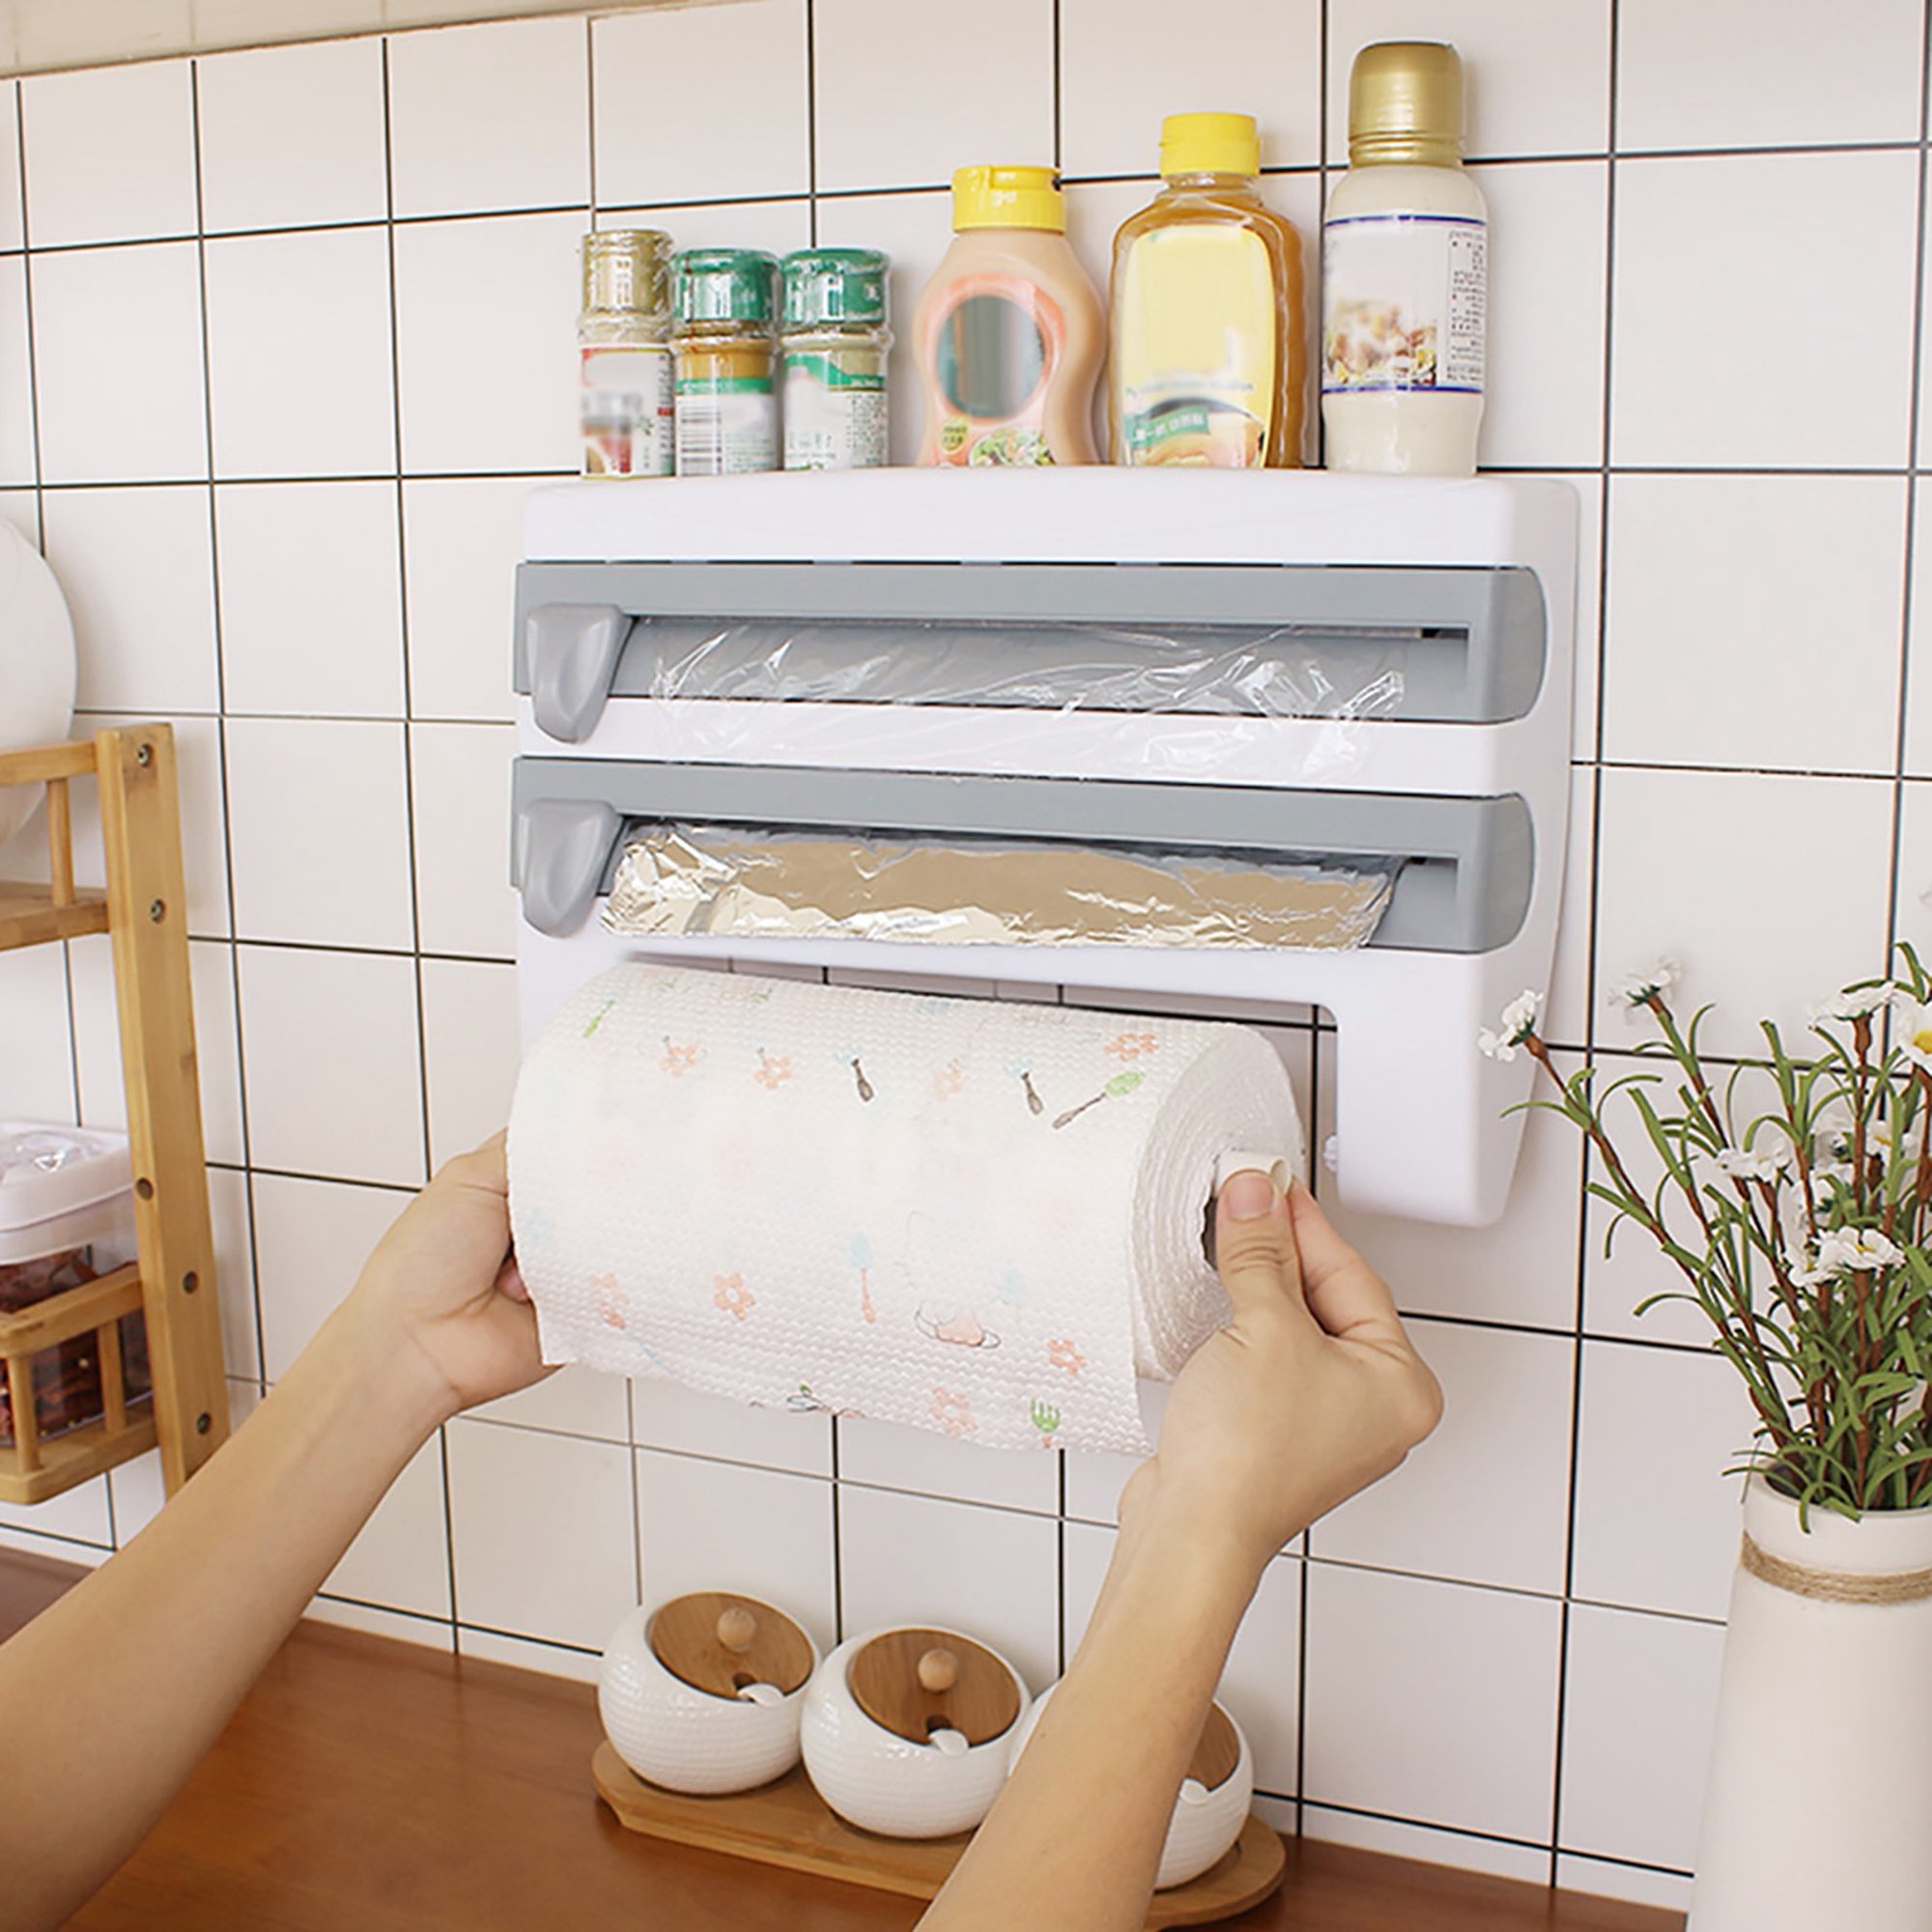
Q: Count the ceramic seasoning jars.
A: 3